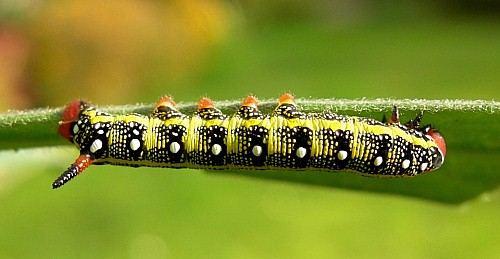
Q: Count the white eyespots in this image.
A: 10